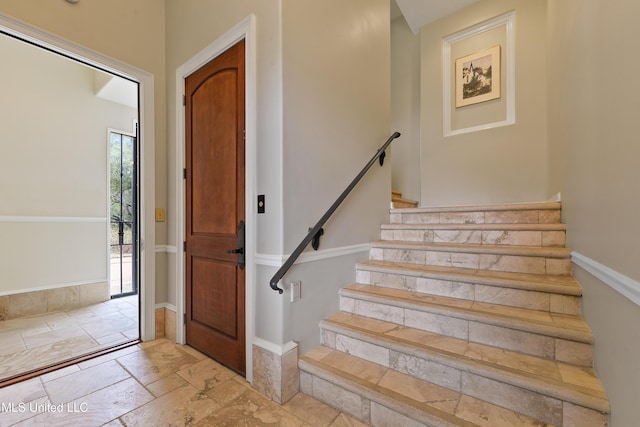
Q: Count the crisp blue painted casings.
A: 0